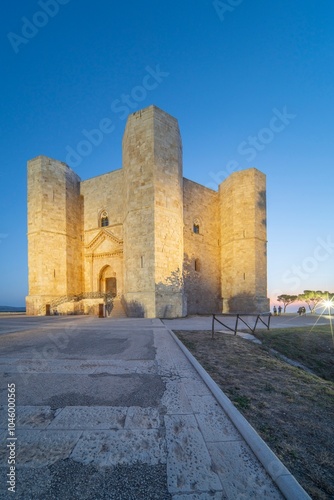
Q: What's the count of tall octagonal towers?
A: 3